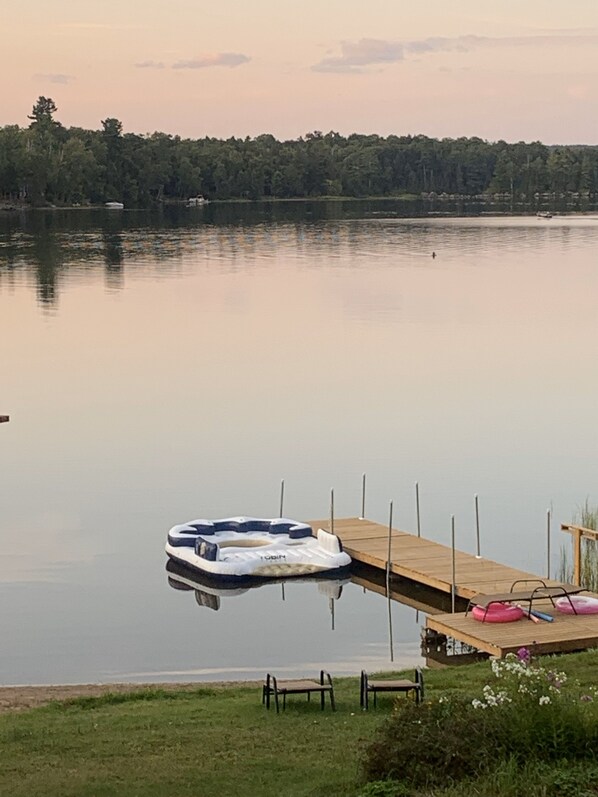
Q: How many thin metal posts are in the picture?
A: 8